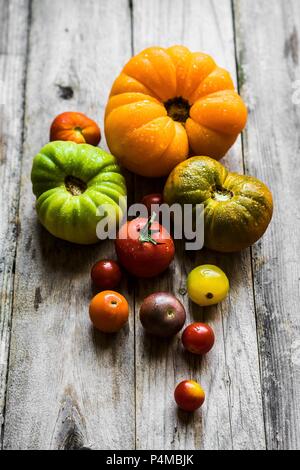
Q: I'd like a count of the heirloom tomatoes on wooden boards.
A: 12